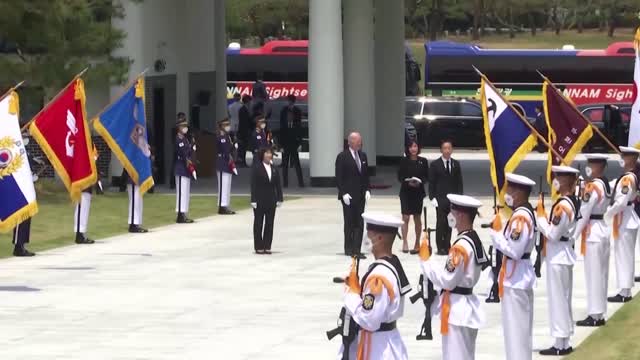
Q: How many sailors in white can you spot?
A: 6